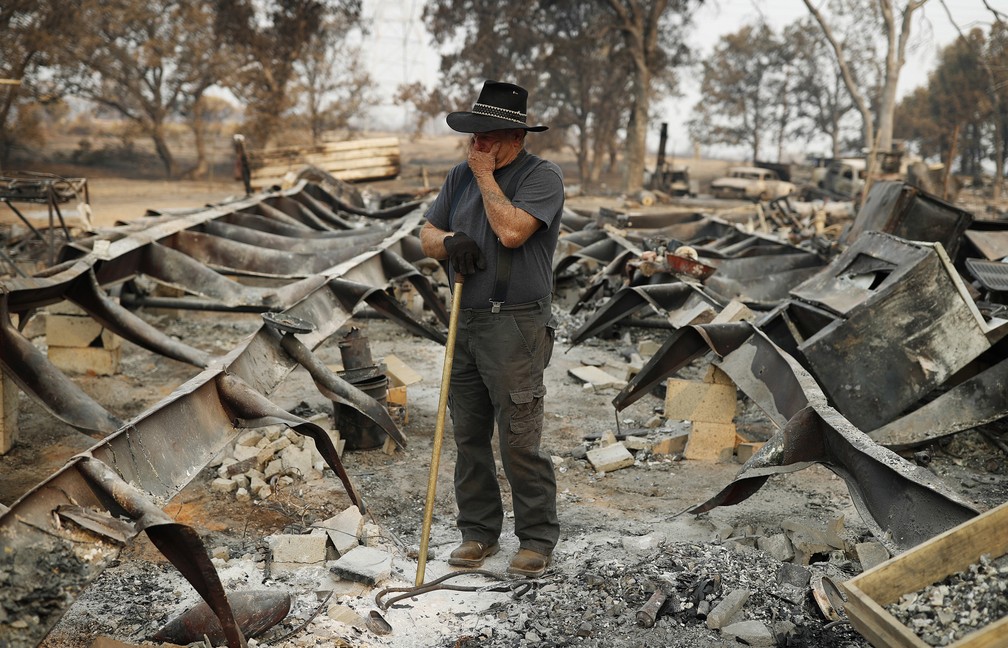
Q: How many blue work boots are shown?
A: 0